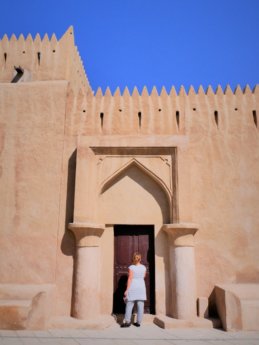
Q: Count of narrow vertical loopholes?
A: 7